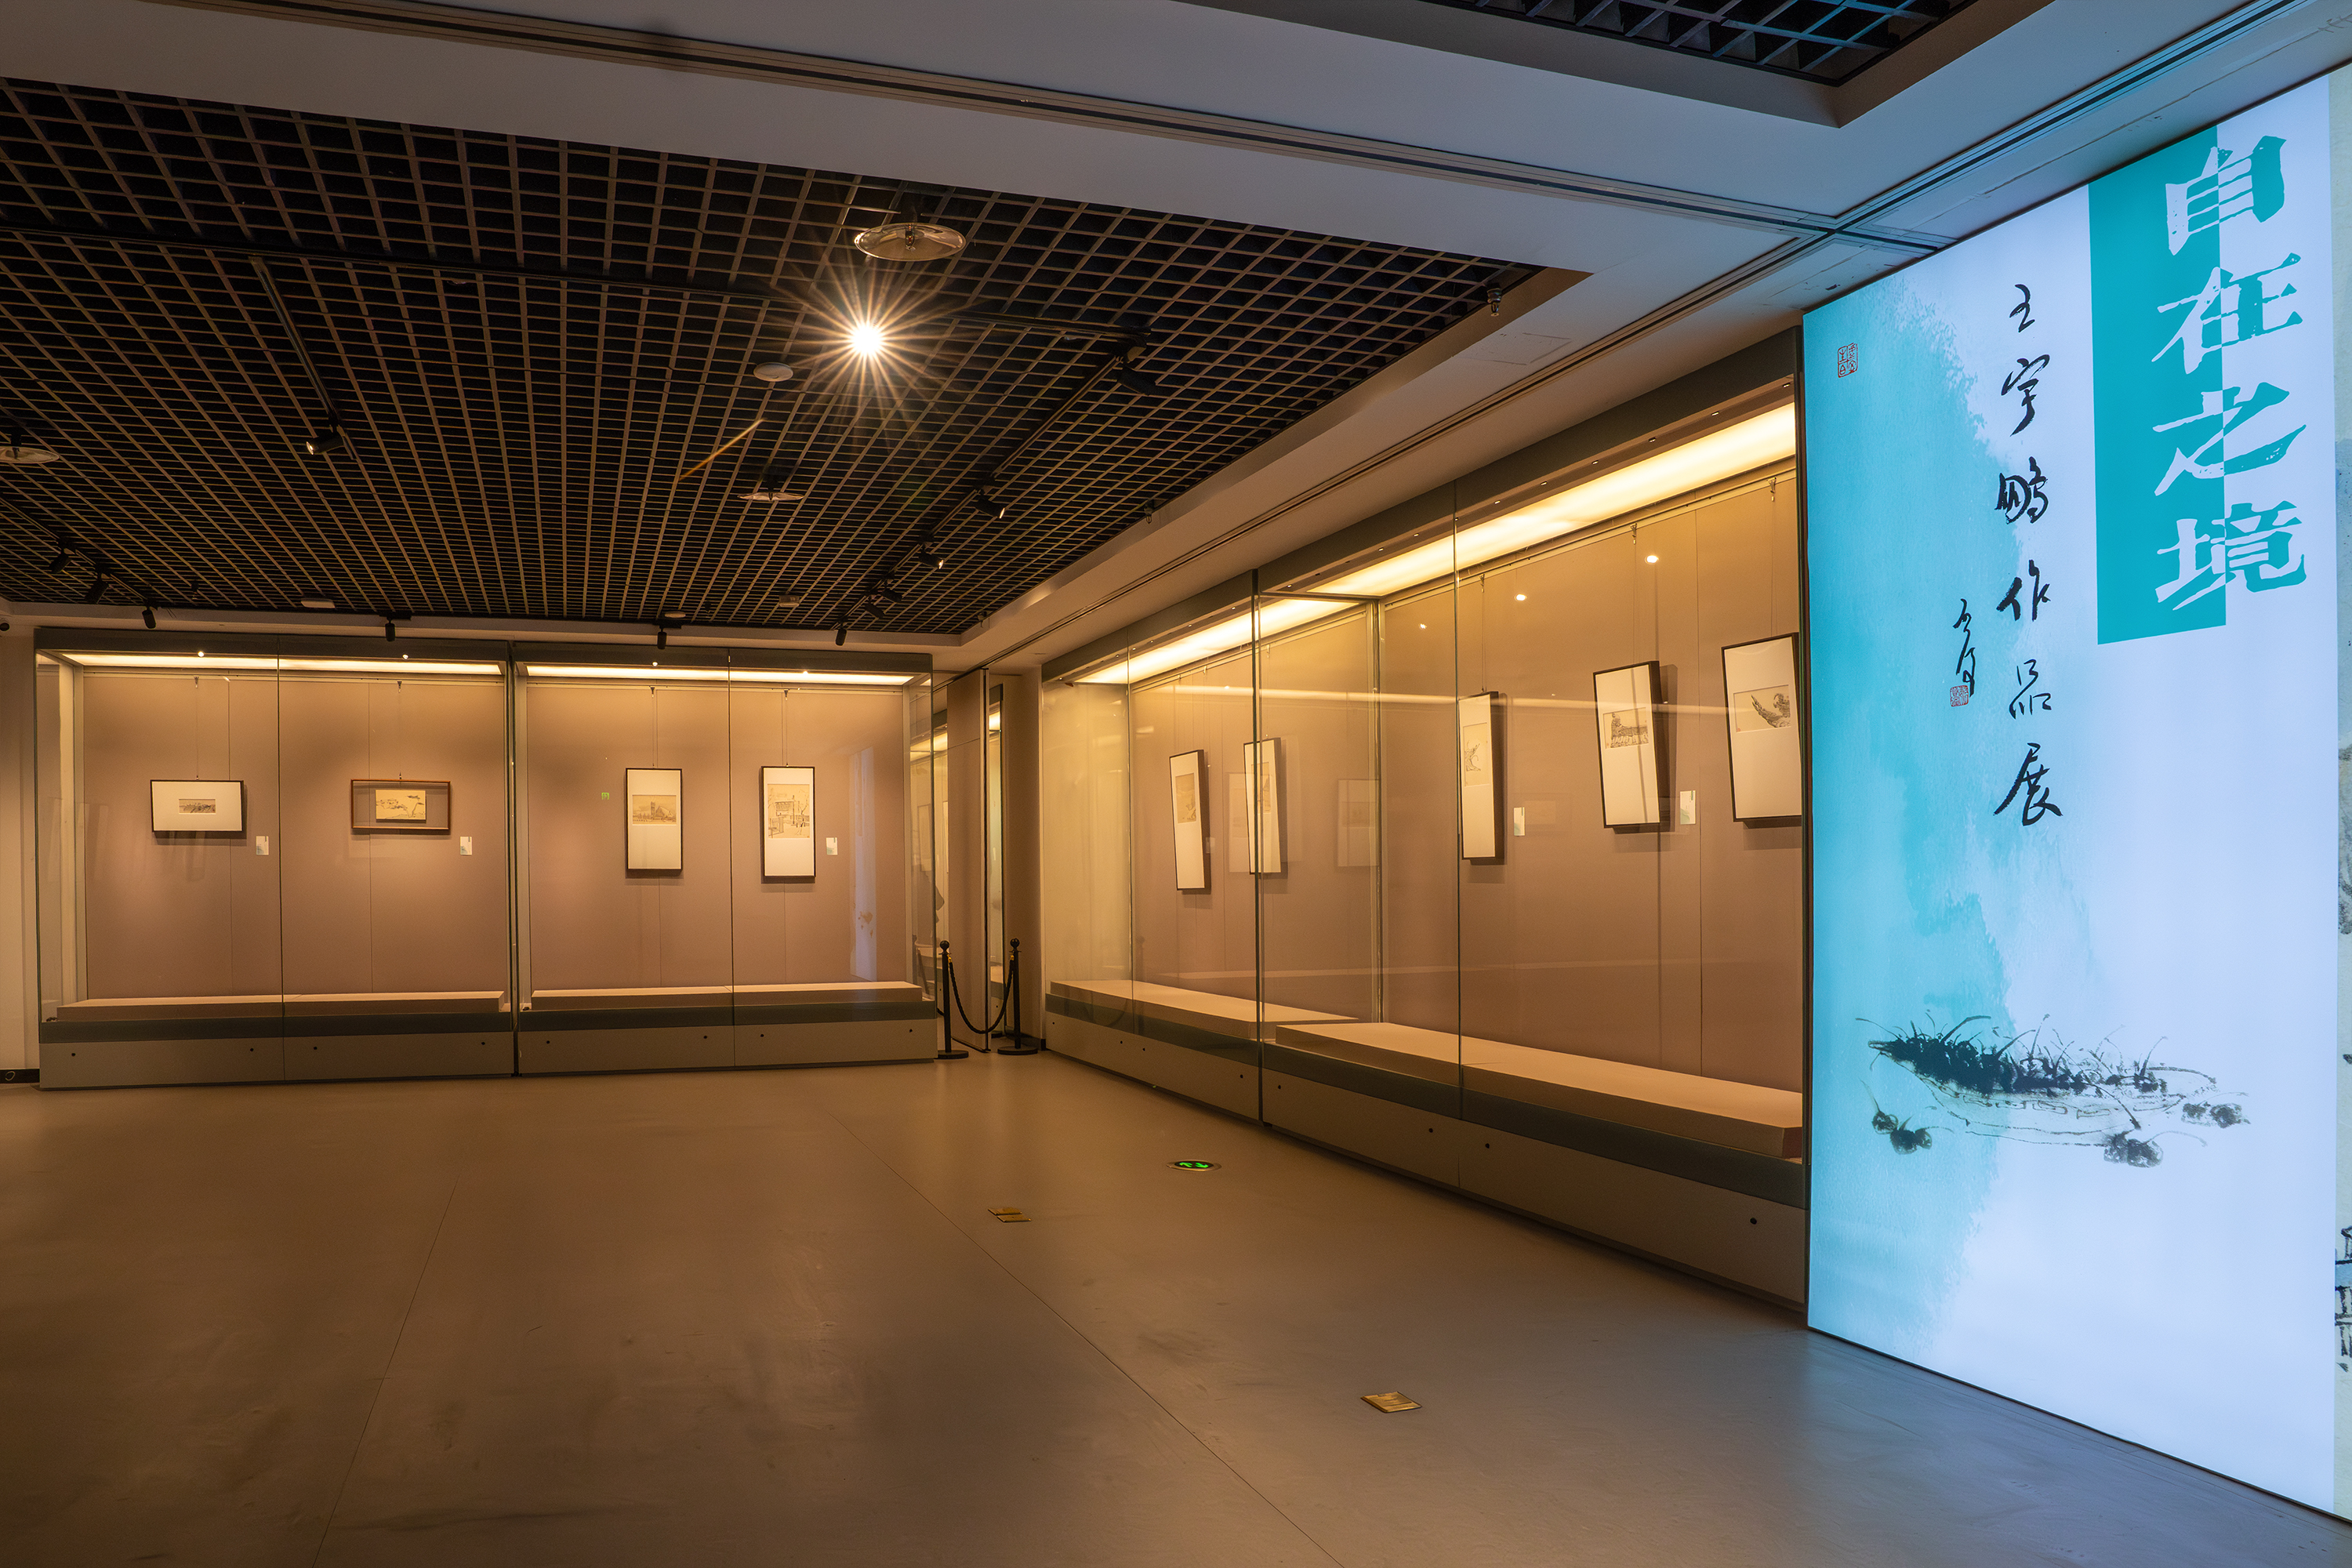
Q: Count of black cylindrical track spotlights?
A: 12